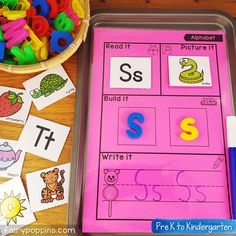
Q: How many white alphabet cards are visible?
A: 2